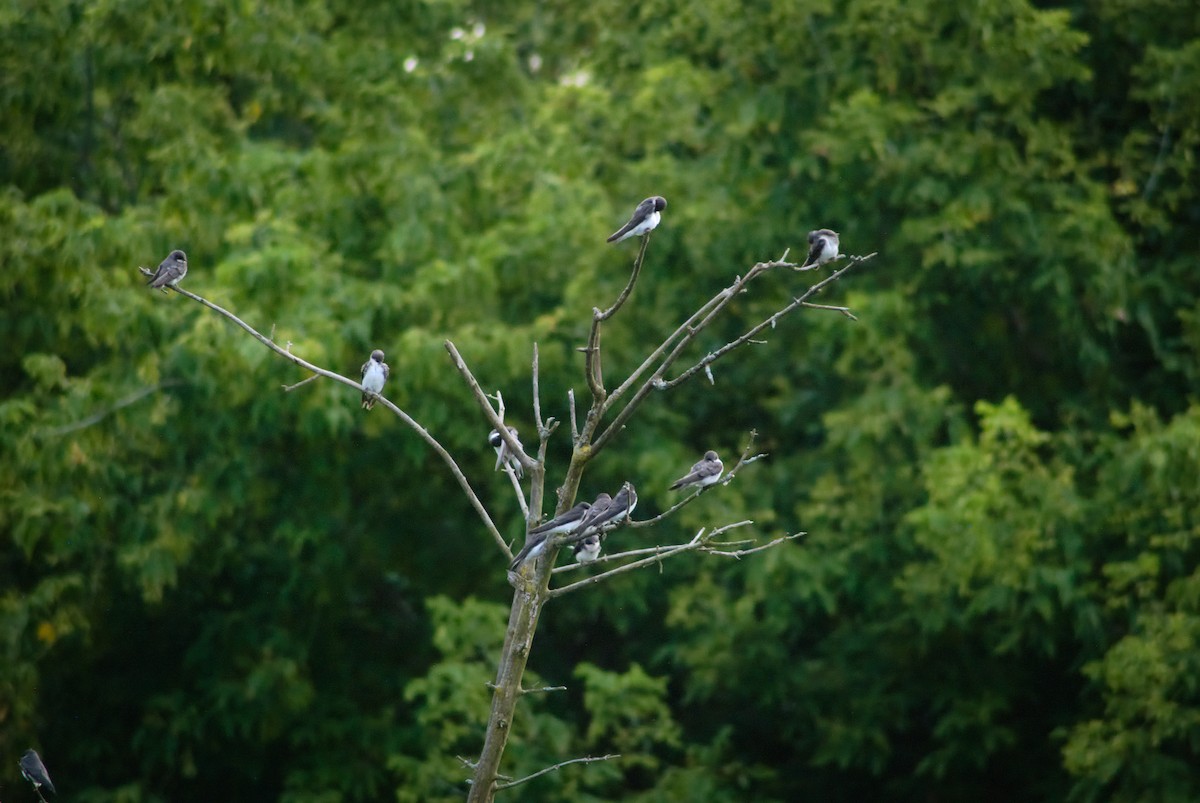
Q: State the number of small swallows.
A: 12